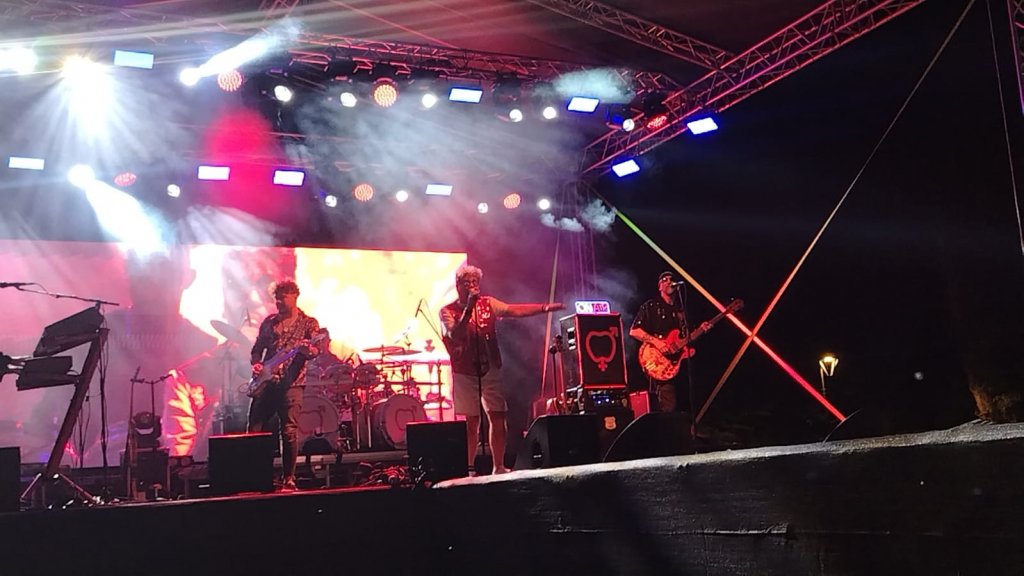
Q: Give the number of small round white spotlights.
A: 11